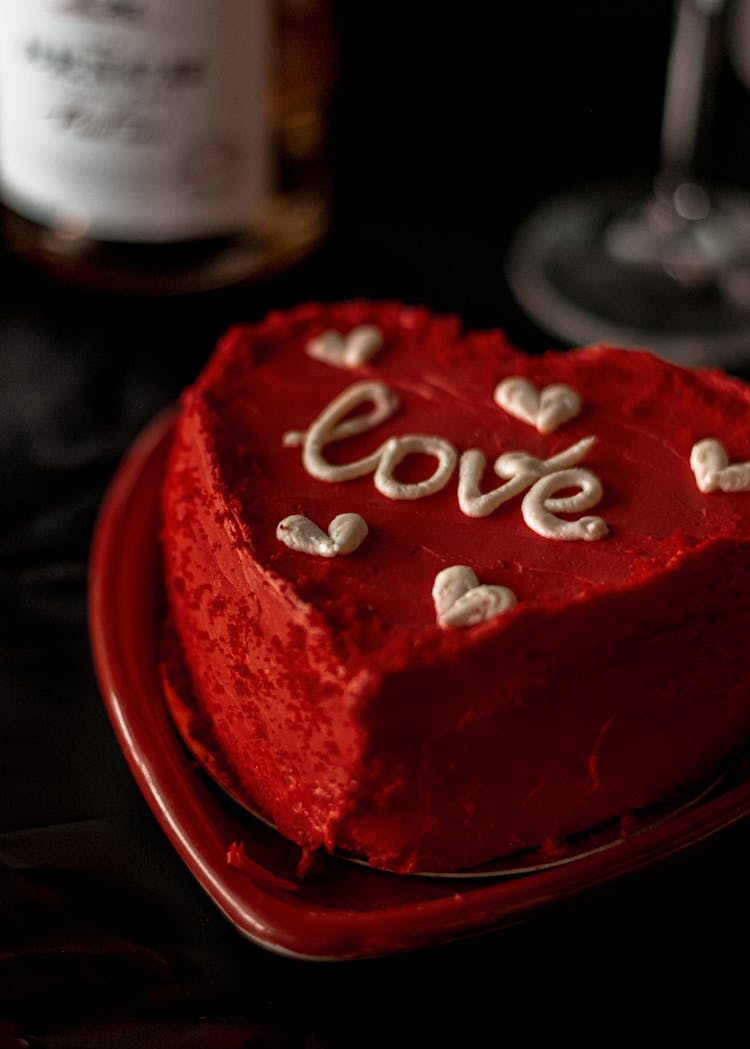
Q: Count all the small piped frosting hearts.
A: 5